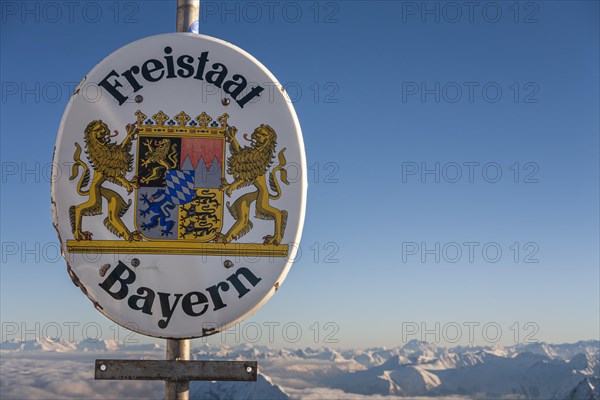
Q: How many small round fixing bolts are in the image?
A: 4